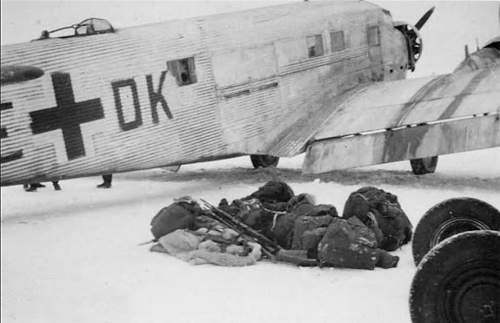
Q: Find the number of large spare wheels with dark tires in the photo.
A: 2